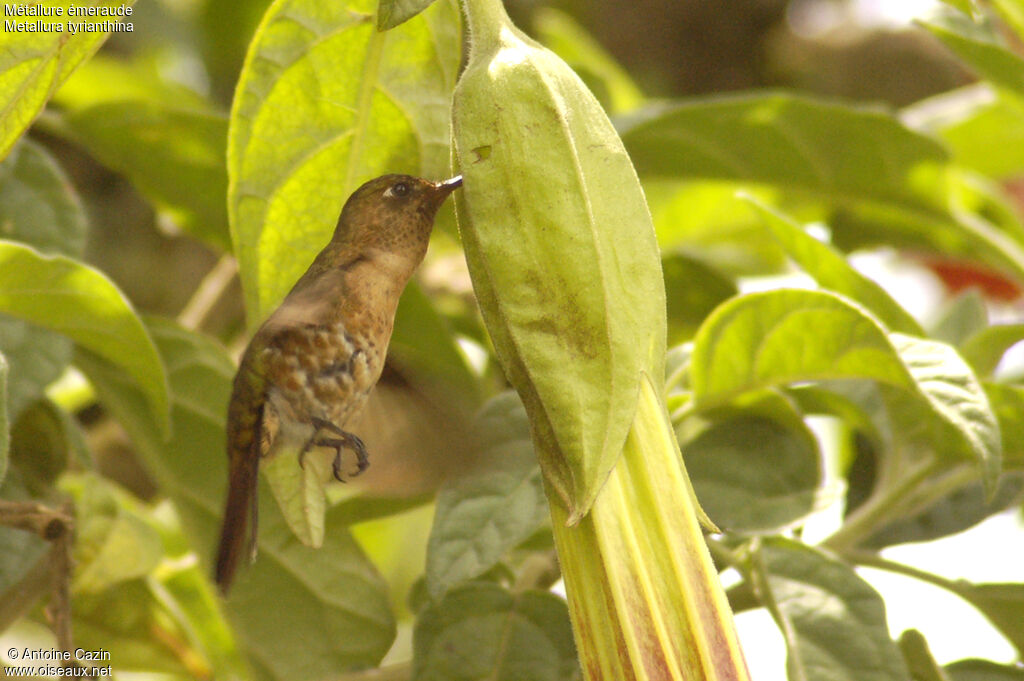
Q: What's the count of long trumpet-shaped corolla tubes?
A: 1